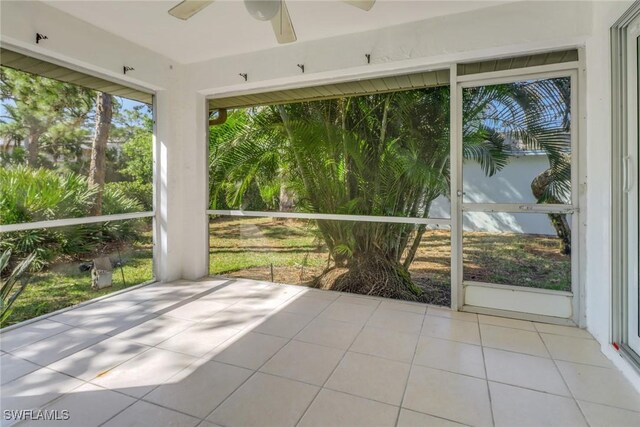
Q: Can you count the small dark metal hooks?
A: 5